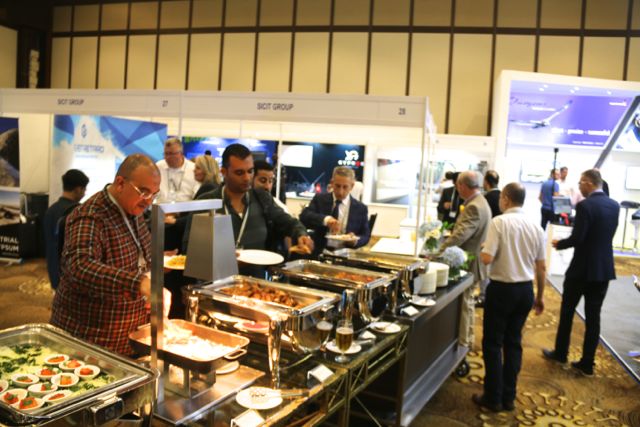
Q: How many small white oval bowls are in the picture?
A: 11